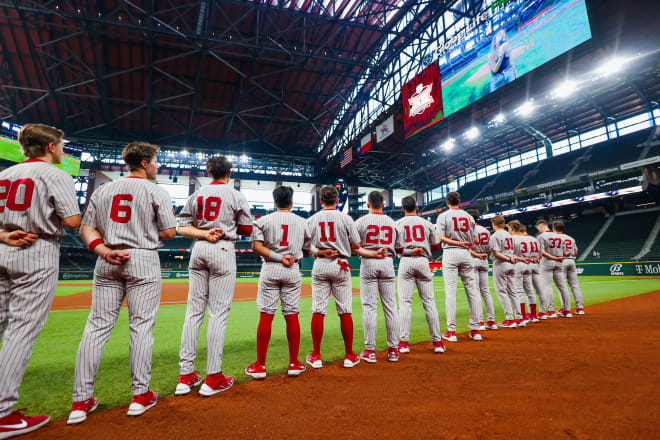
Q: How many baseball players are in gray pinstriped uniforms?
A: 14